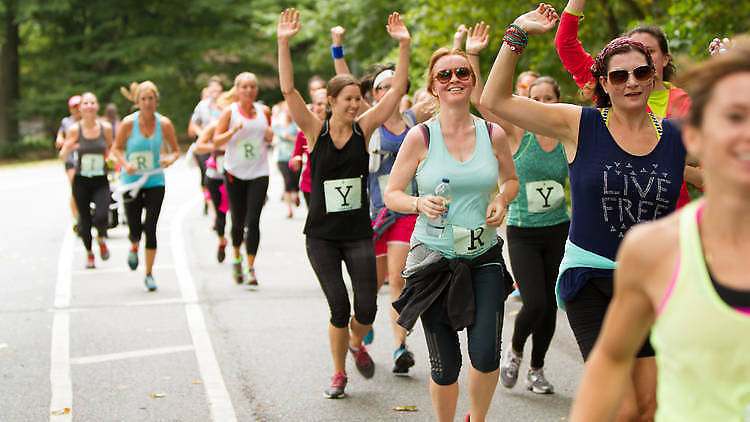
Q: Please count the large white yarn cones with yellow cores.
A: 0